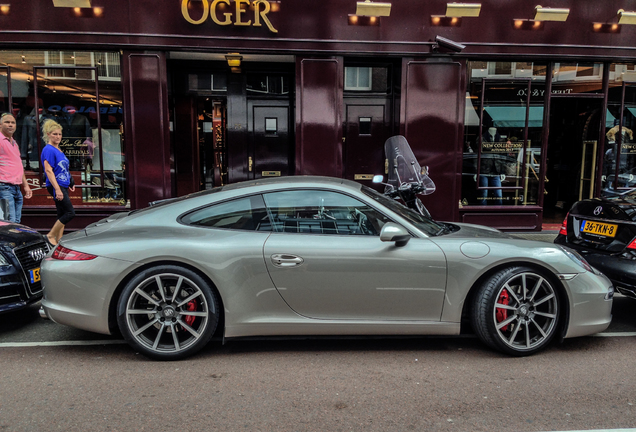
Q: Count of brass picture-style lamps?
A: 5